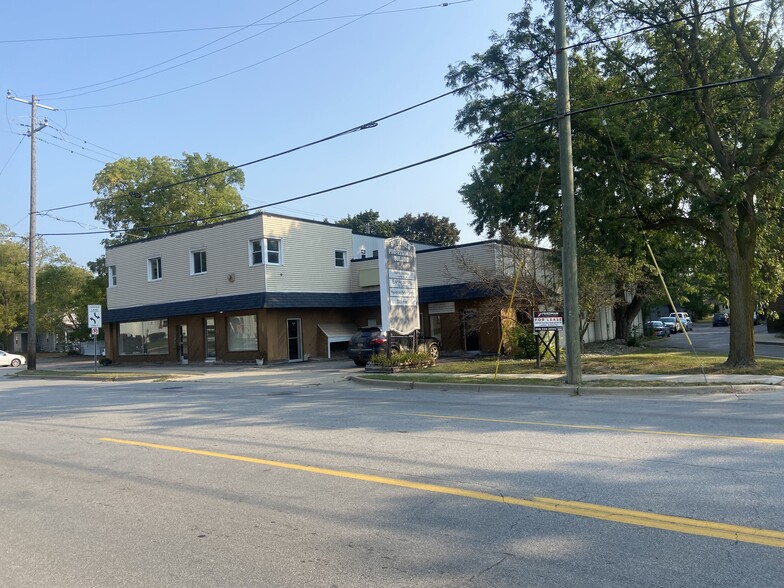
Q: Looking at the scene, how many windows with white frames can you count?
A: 6